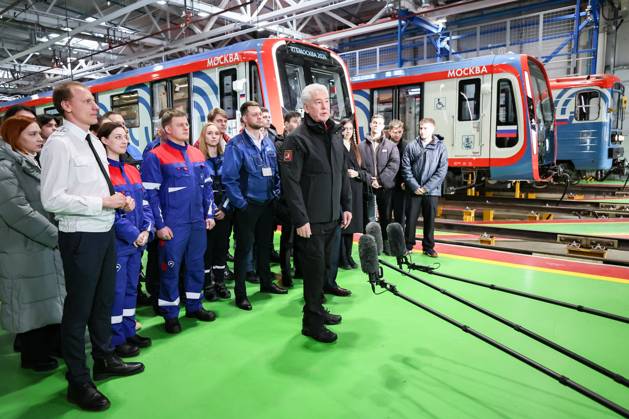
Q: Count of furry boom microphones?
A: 3